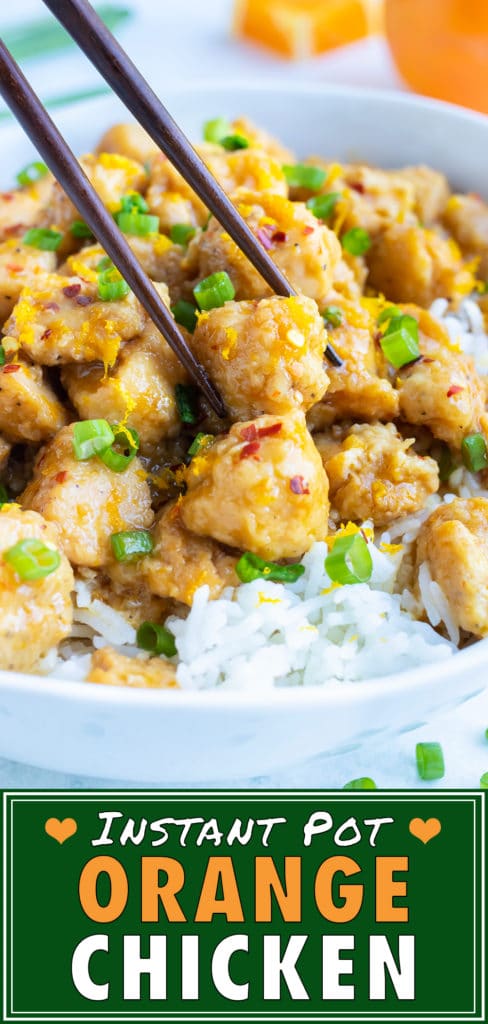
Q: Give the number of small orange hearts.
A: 2